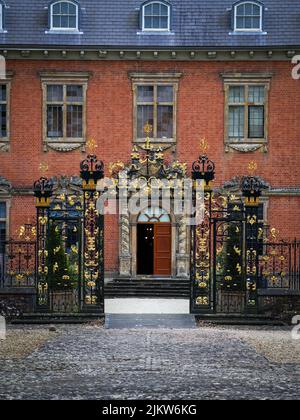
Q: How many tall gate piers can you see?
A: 4